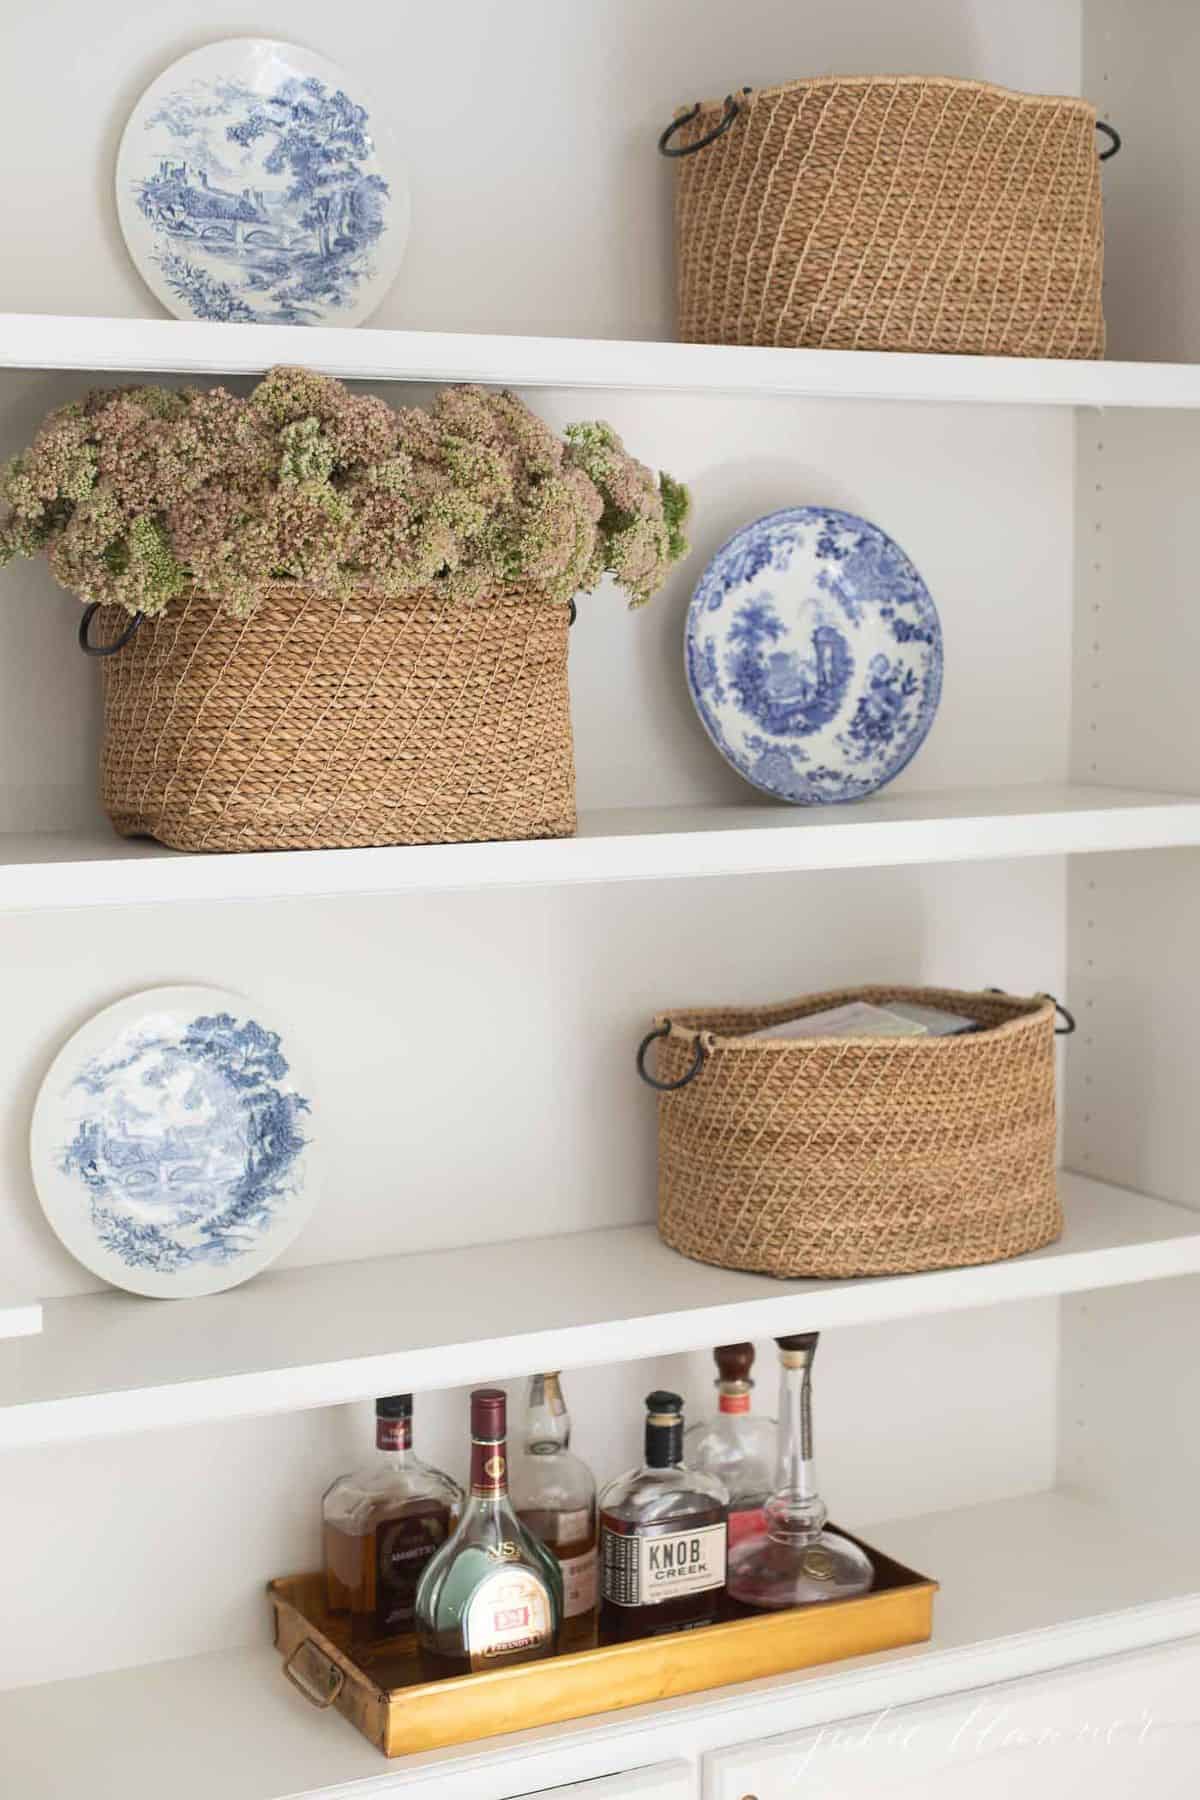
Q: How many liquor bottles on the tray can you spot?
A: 6